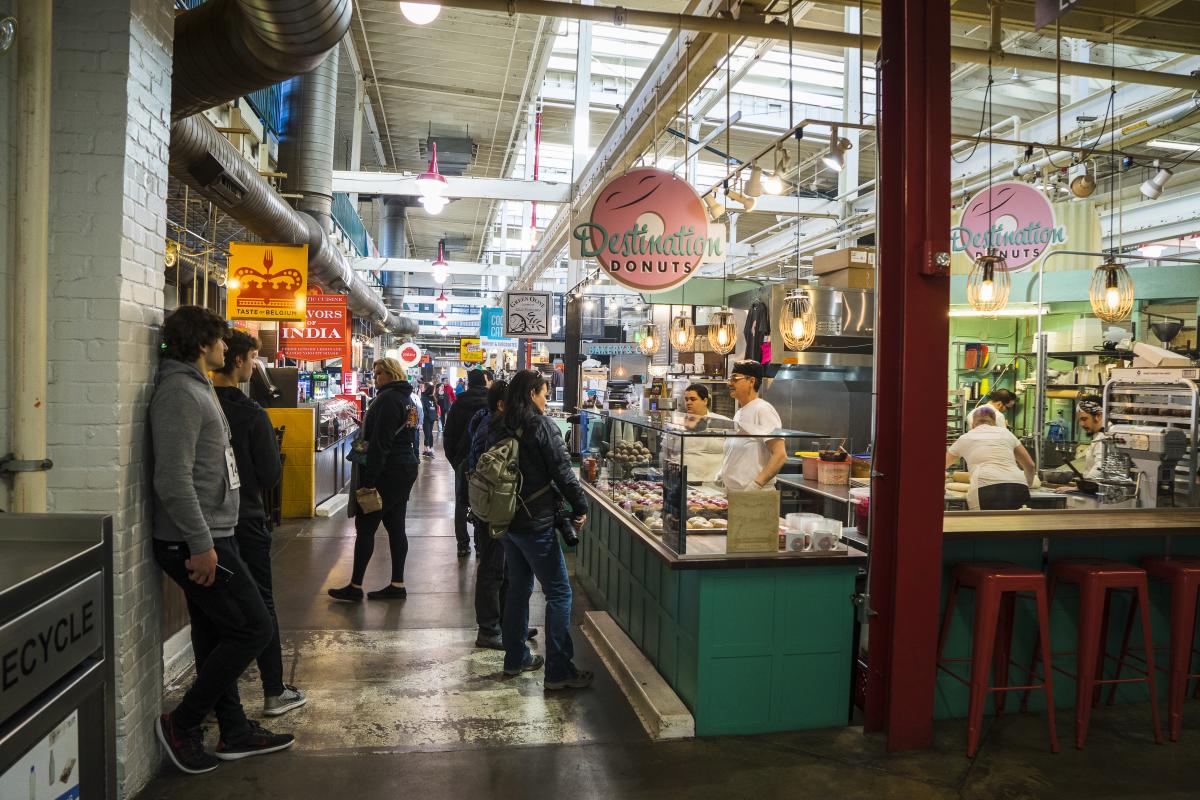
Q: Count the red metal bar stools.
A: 3